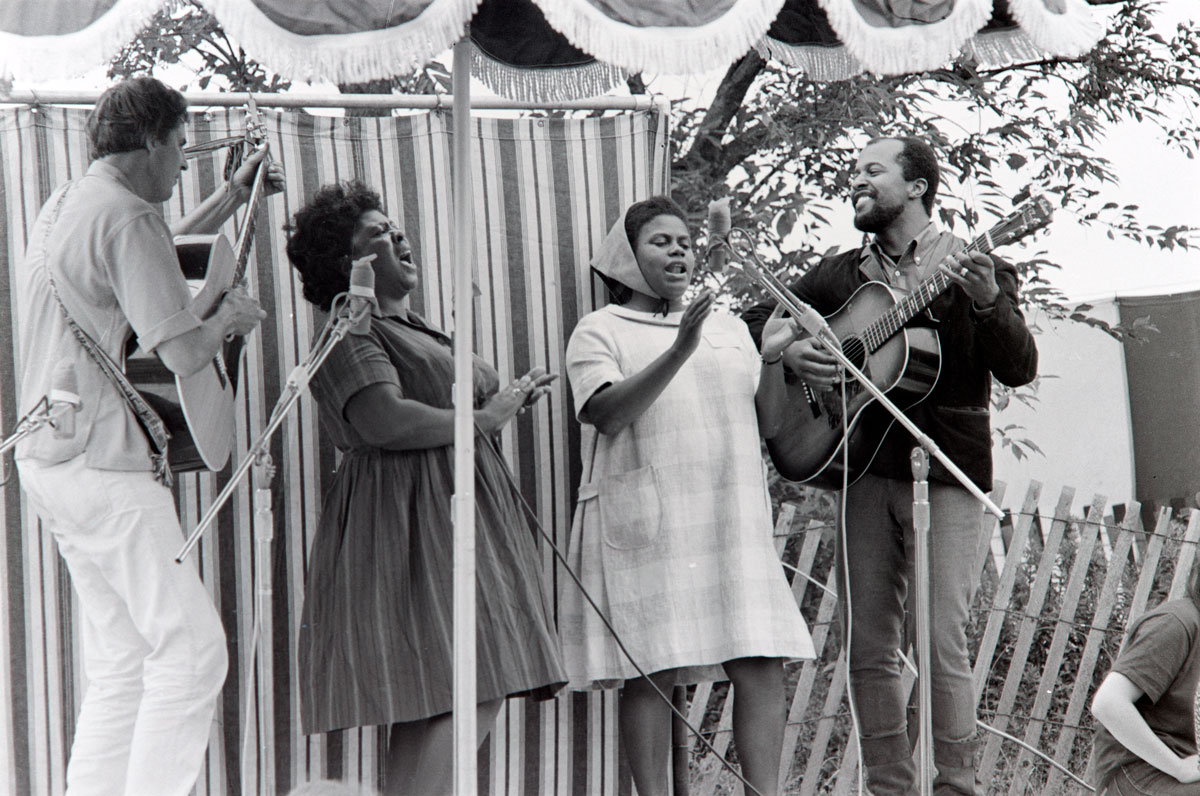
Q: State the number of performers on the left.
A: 2